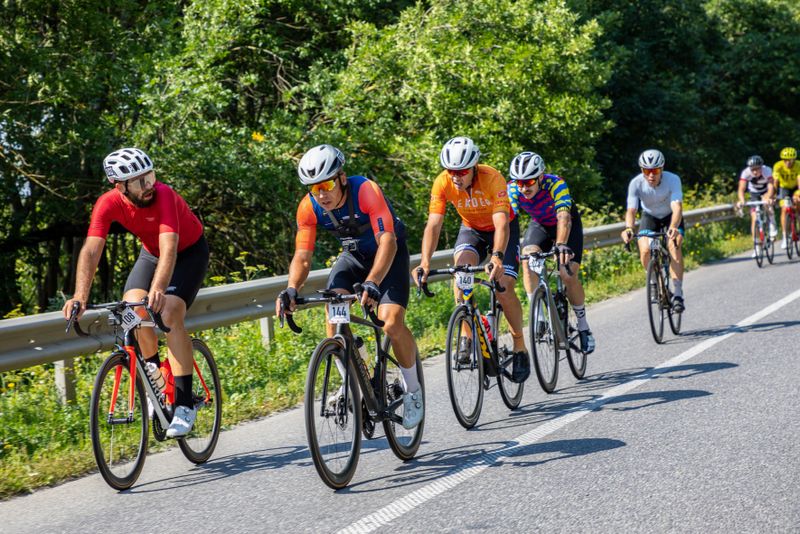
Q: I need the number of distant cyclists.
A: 2